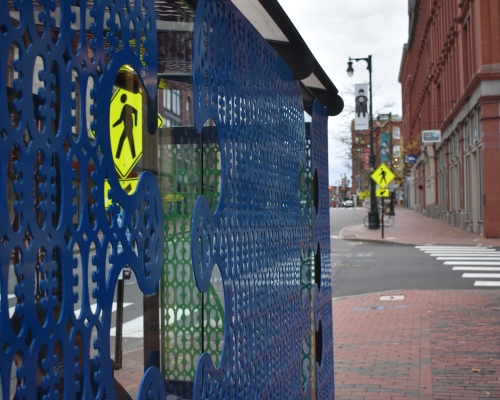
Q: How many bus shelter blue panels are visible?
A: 3